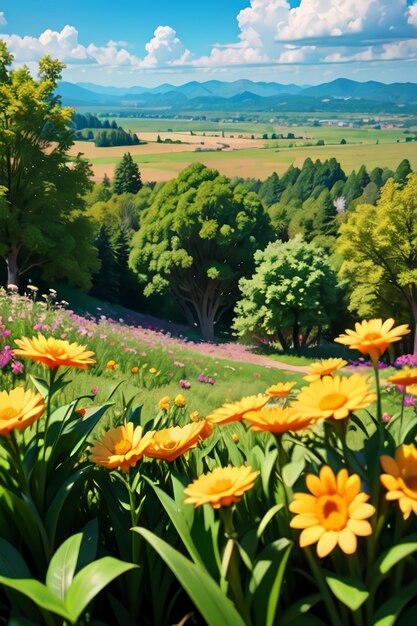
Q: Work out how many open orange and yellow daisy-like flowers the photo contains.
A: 14